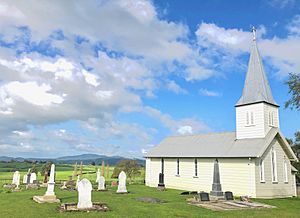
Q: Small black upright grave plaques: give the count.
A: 2